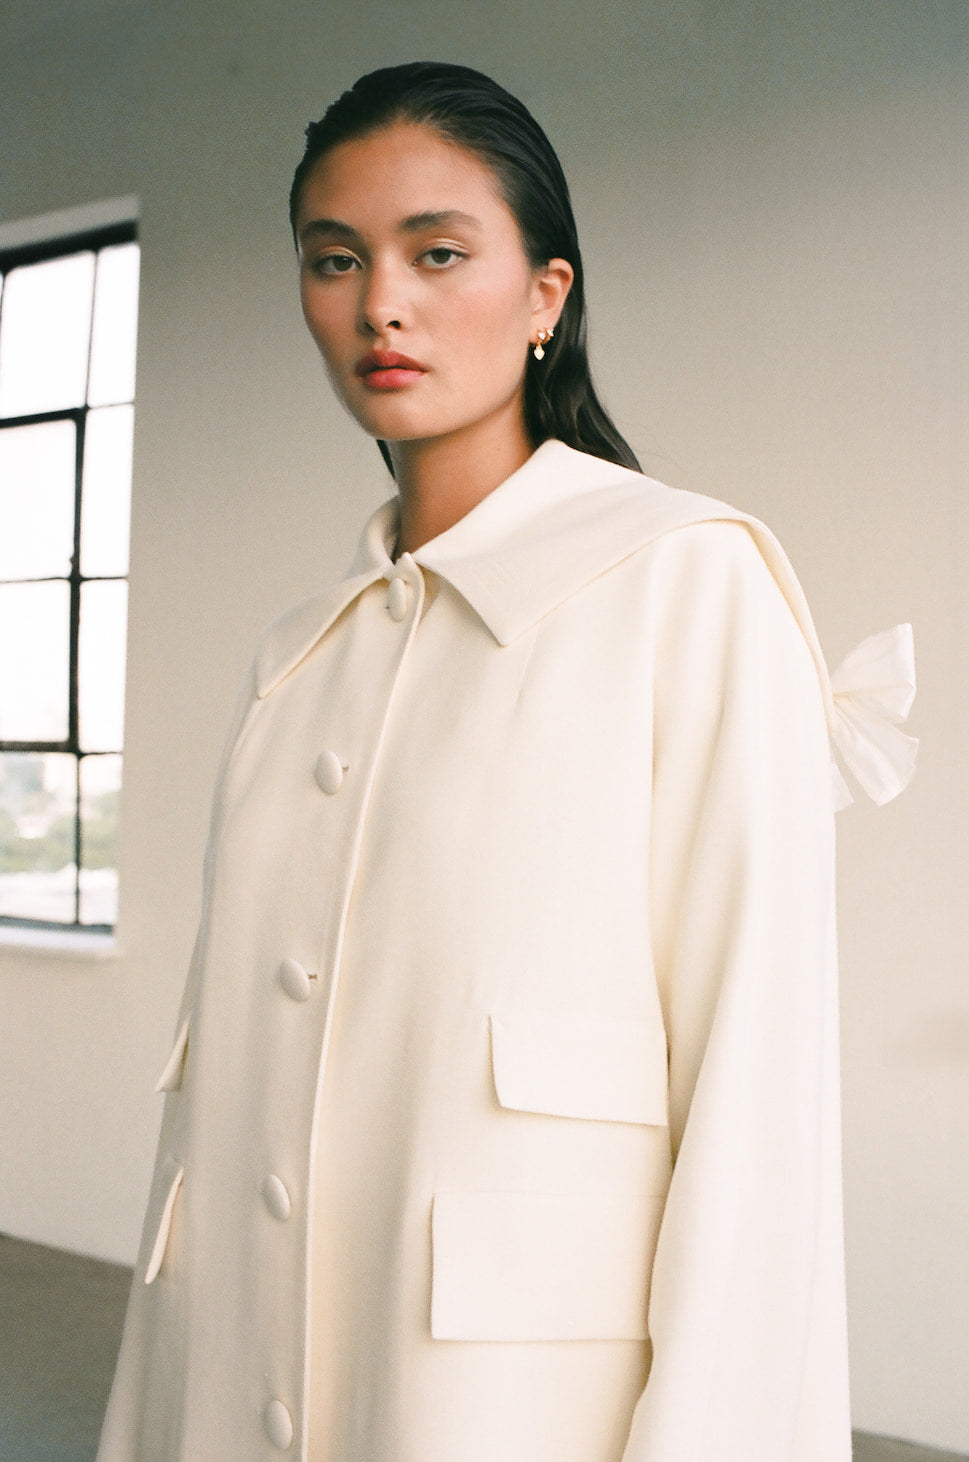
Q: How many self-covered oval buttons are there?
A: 5